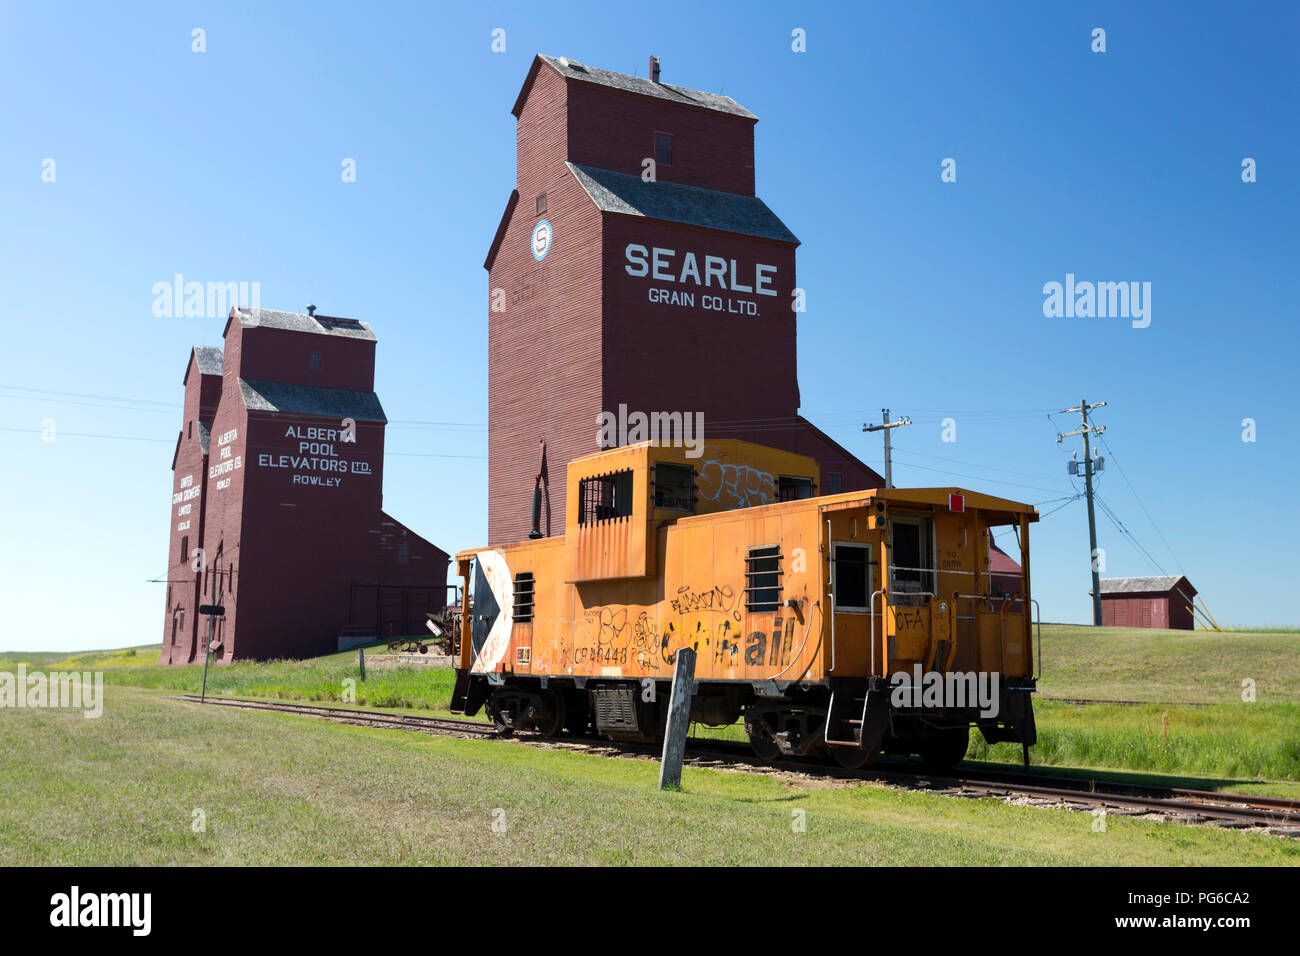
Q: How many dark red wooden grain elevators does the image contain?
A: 3